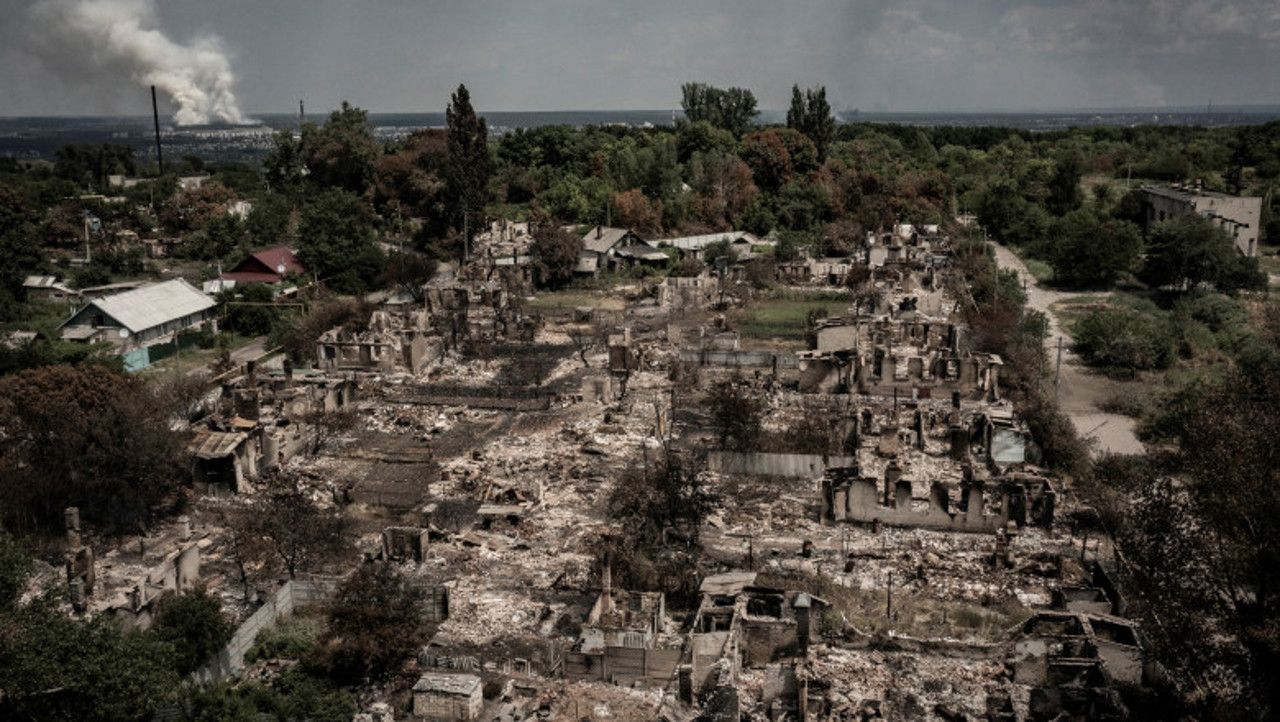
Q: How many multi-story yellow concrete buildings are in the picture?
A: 1